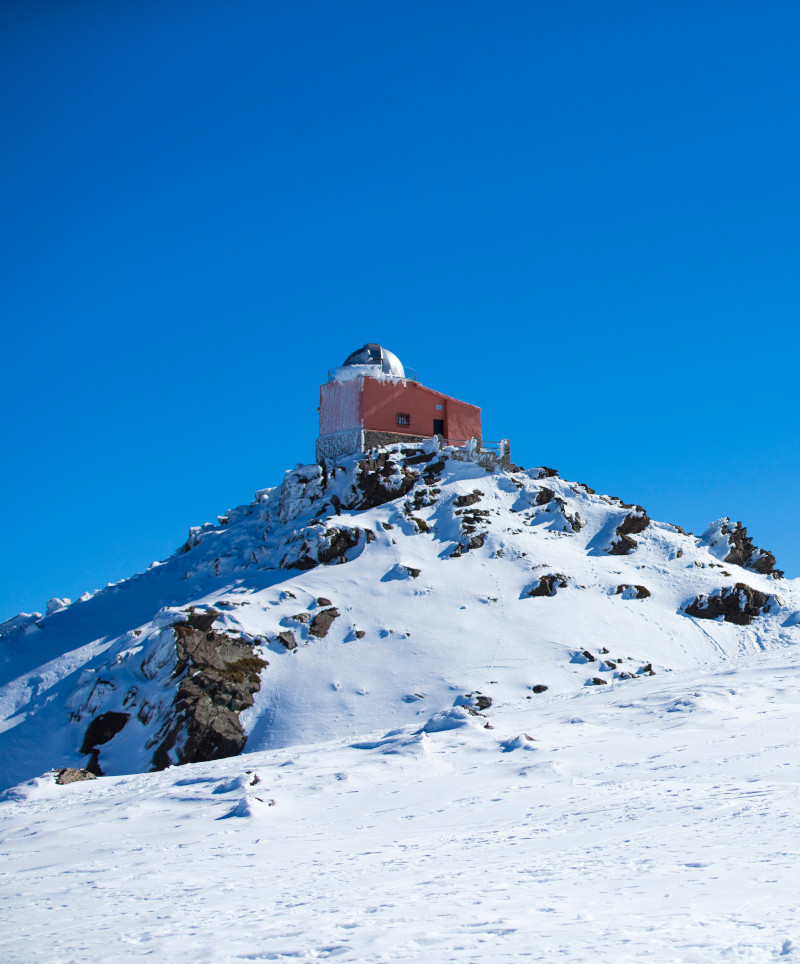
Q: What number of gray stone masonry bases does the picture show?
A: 1